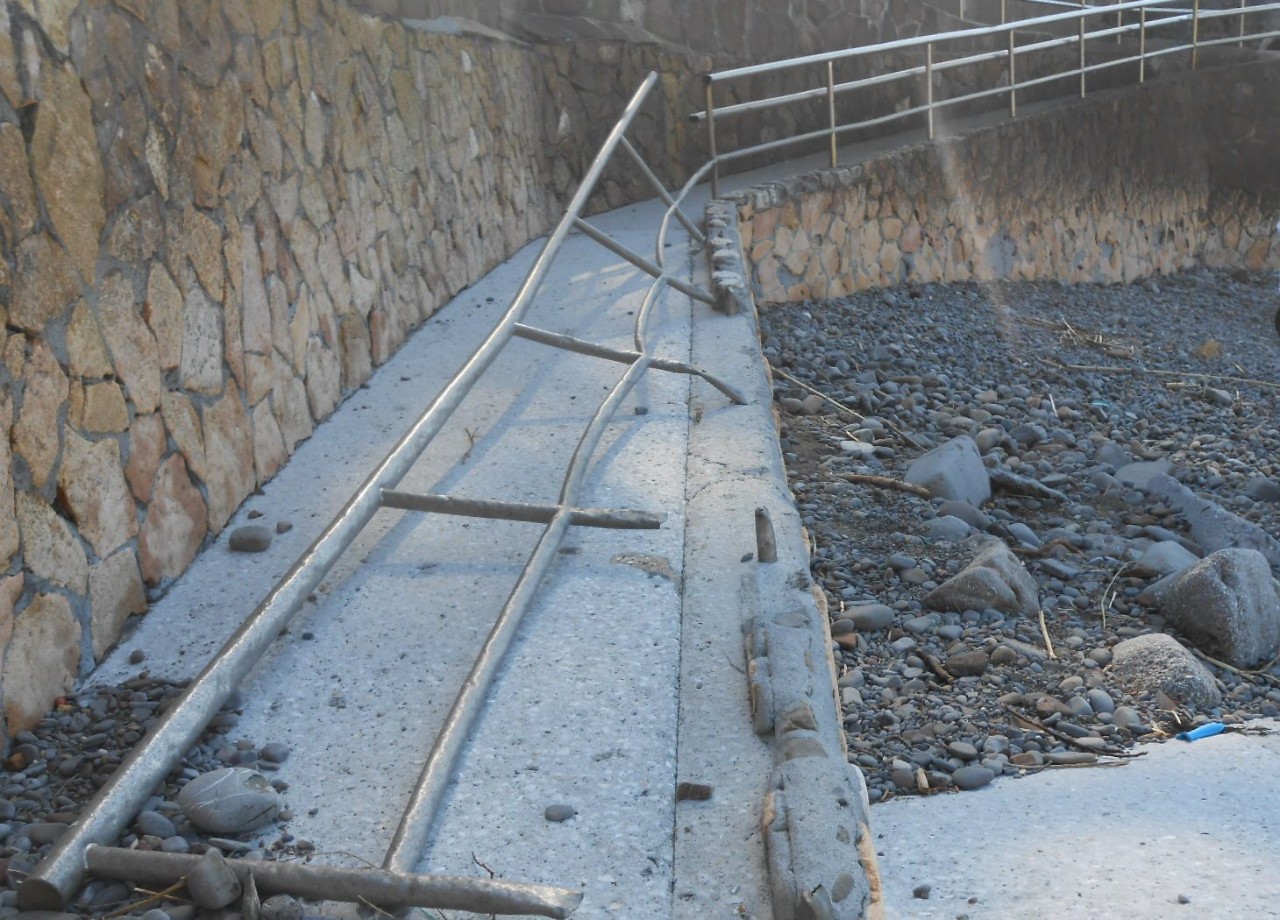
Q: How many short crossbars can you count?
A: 5